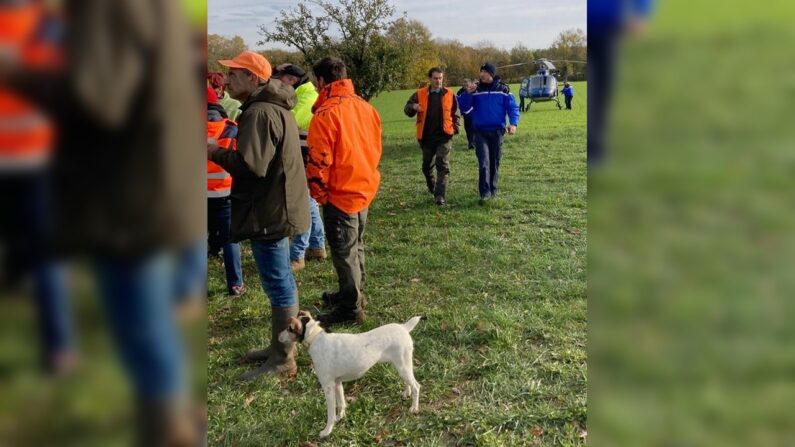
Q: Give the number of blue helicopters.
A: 1